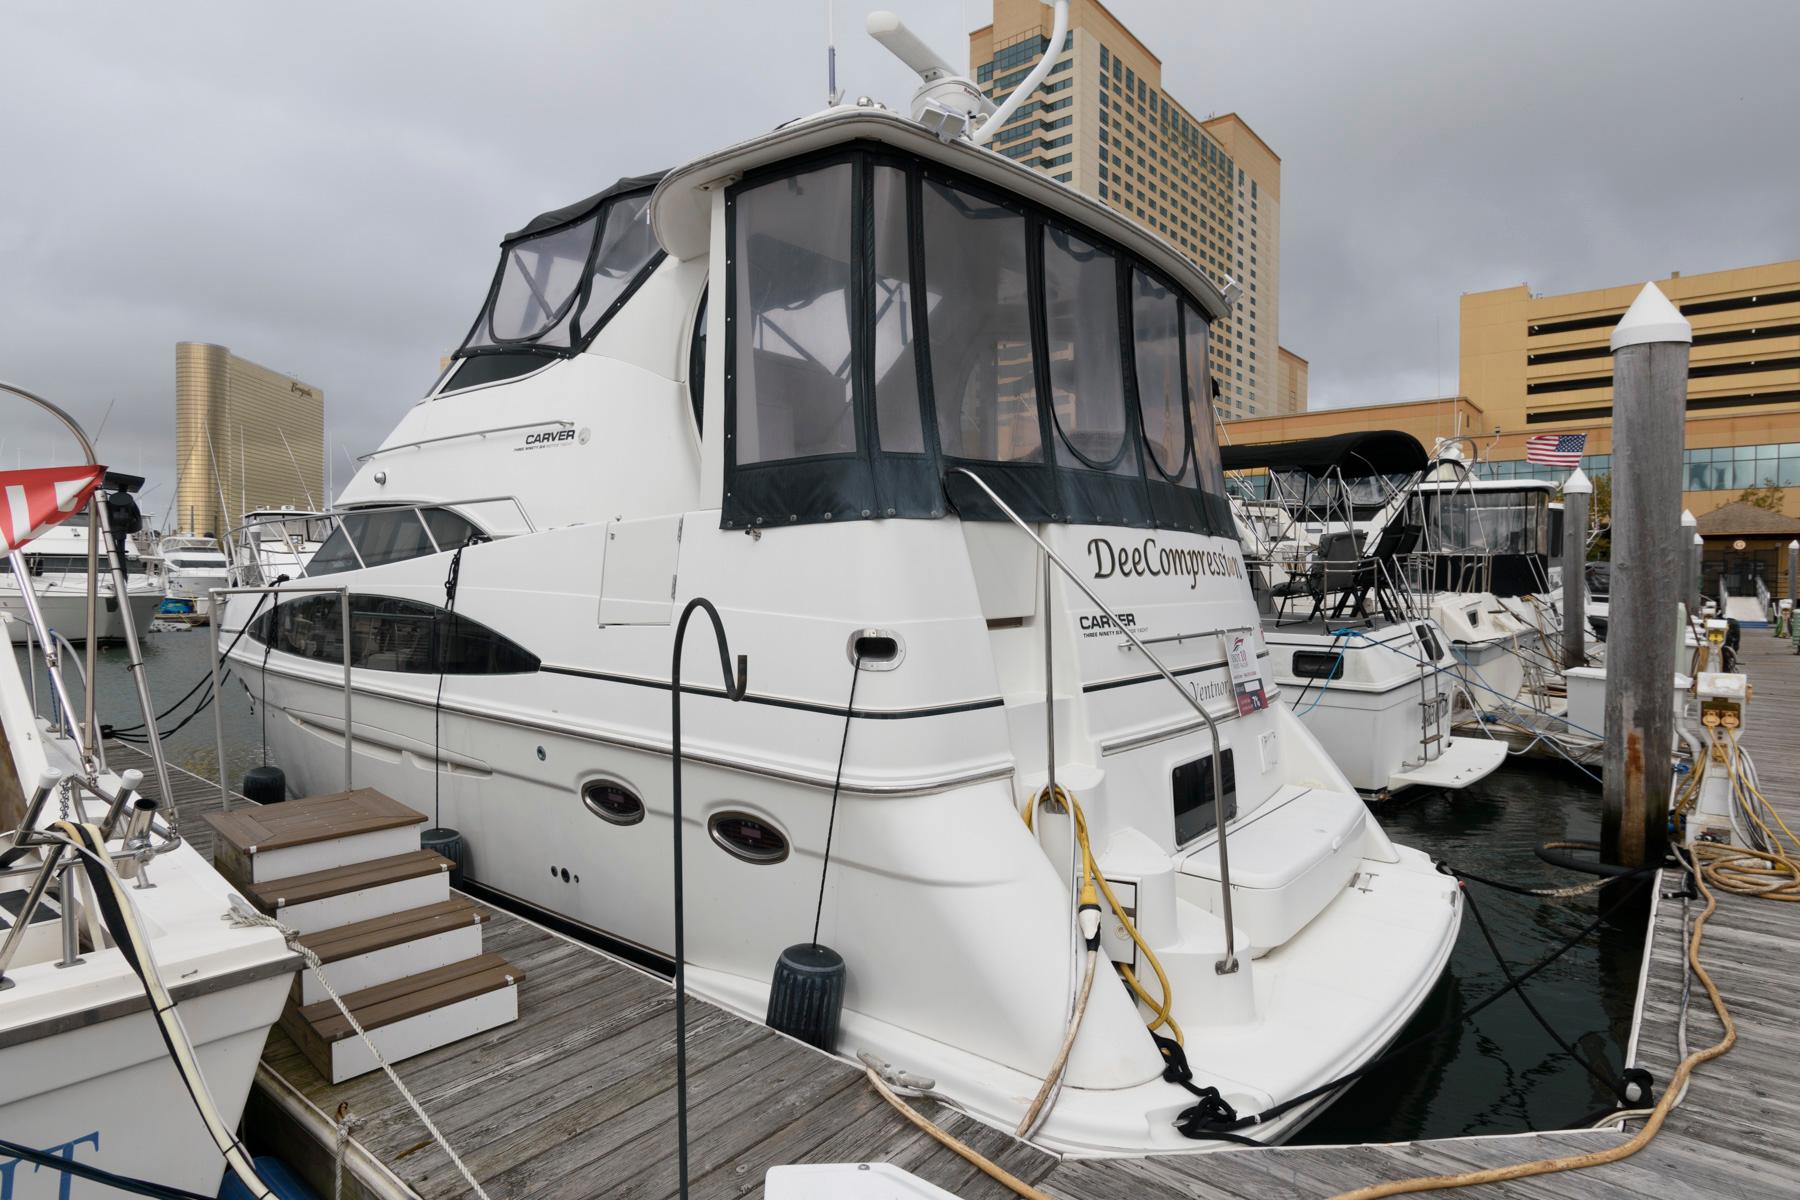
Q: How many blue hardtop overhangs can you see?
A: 0